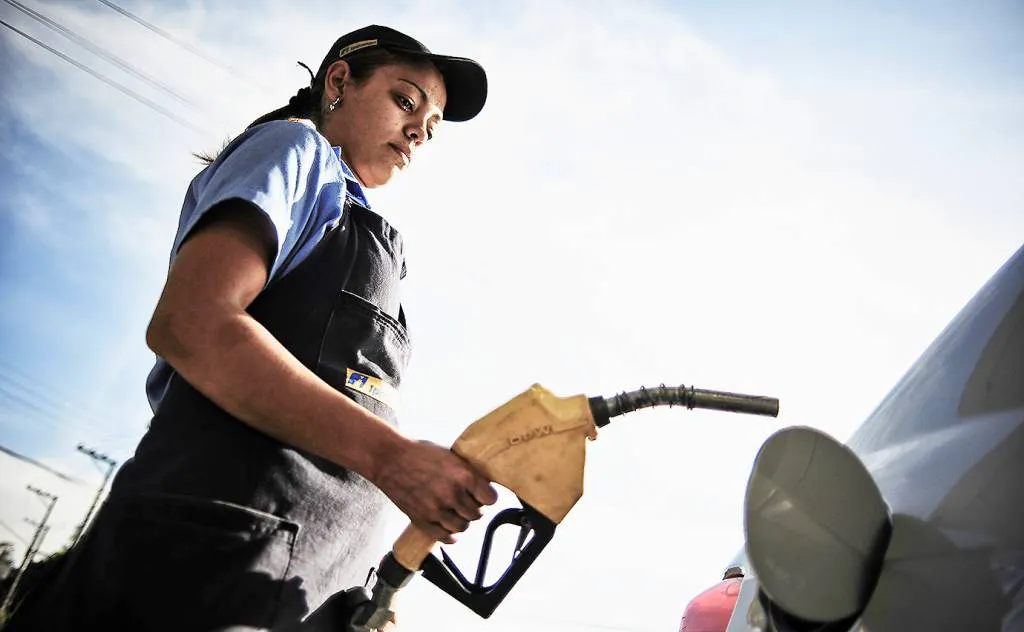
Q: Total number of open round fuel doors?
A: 1